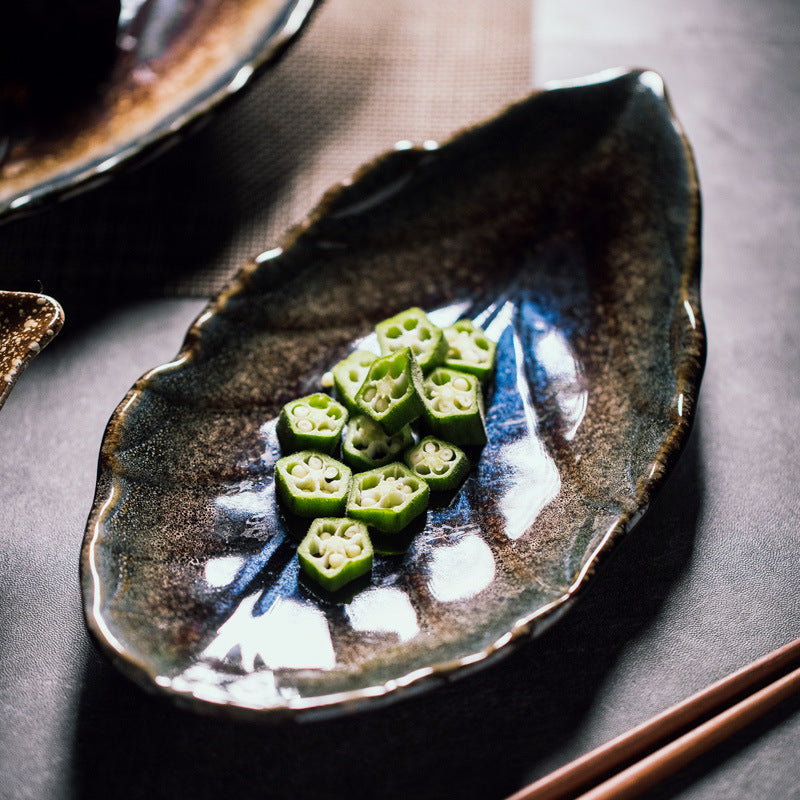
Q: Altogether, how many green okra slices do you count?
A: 11